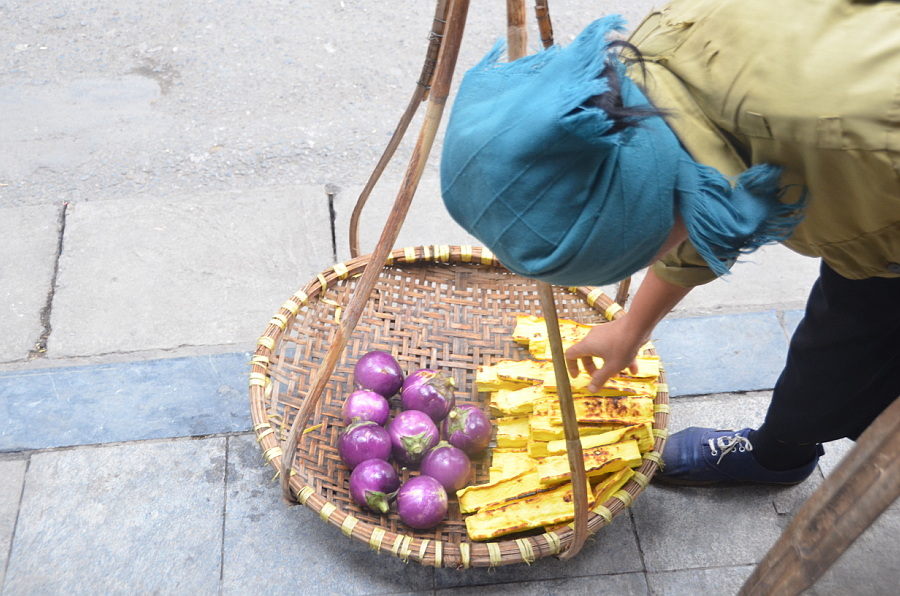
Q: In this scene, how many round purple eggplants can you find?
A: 9